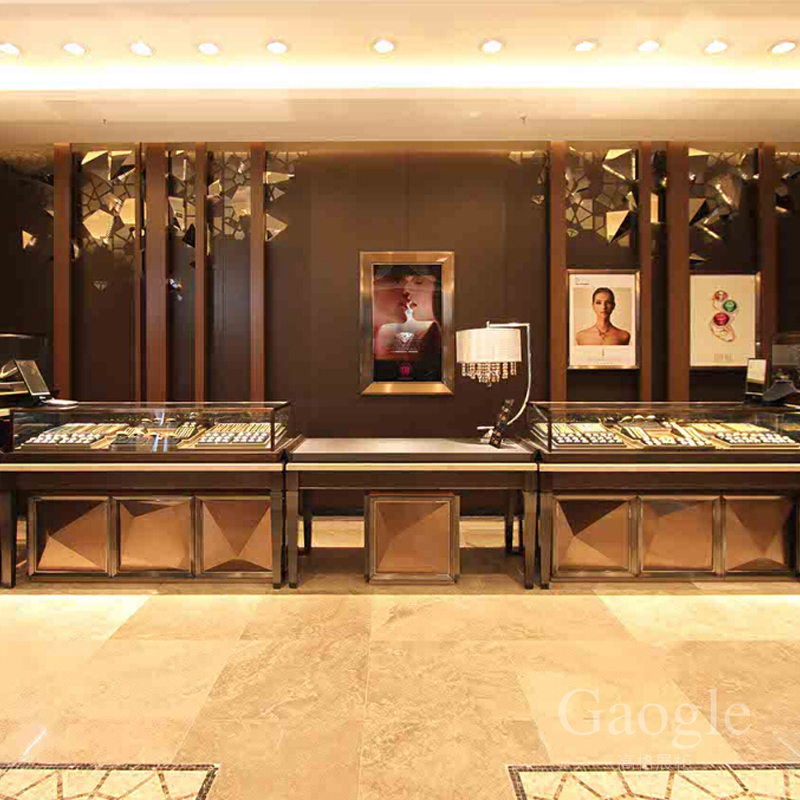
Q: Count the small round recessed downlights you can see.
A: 11